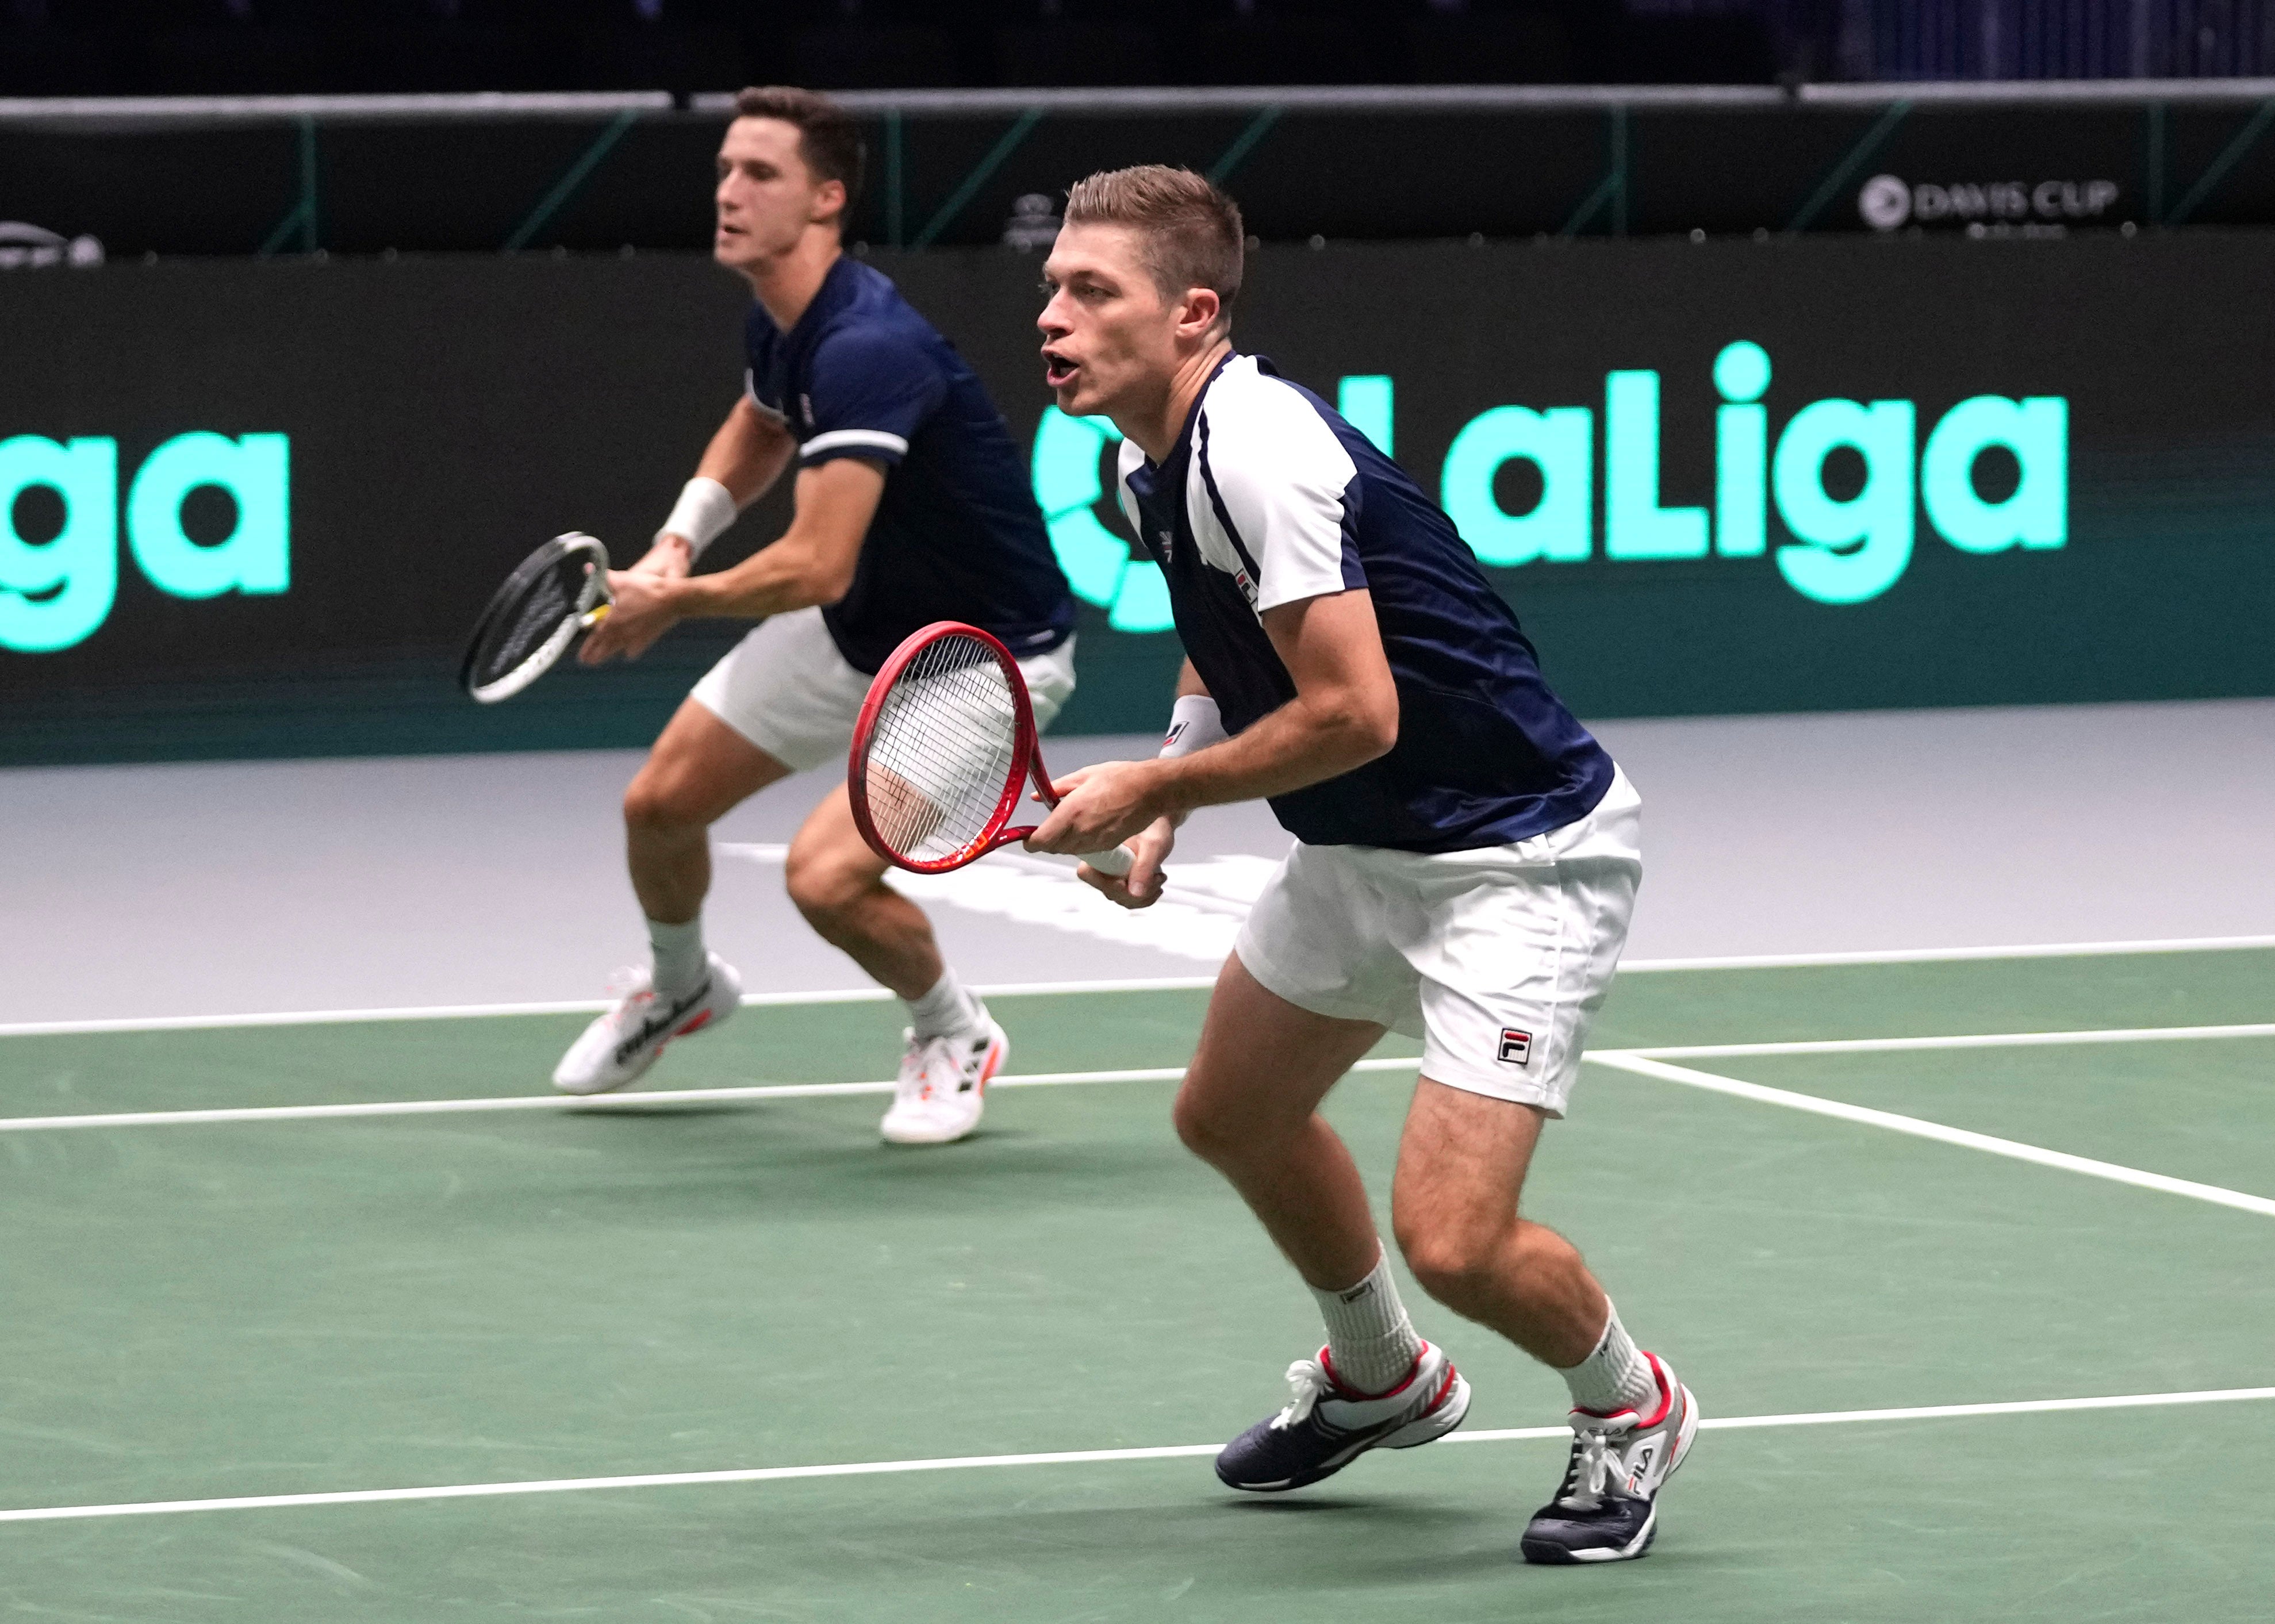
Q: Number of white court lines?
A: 4